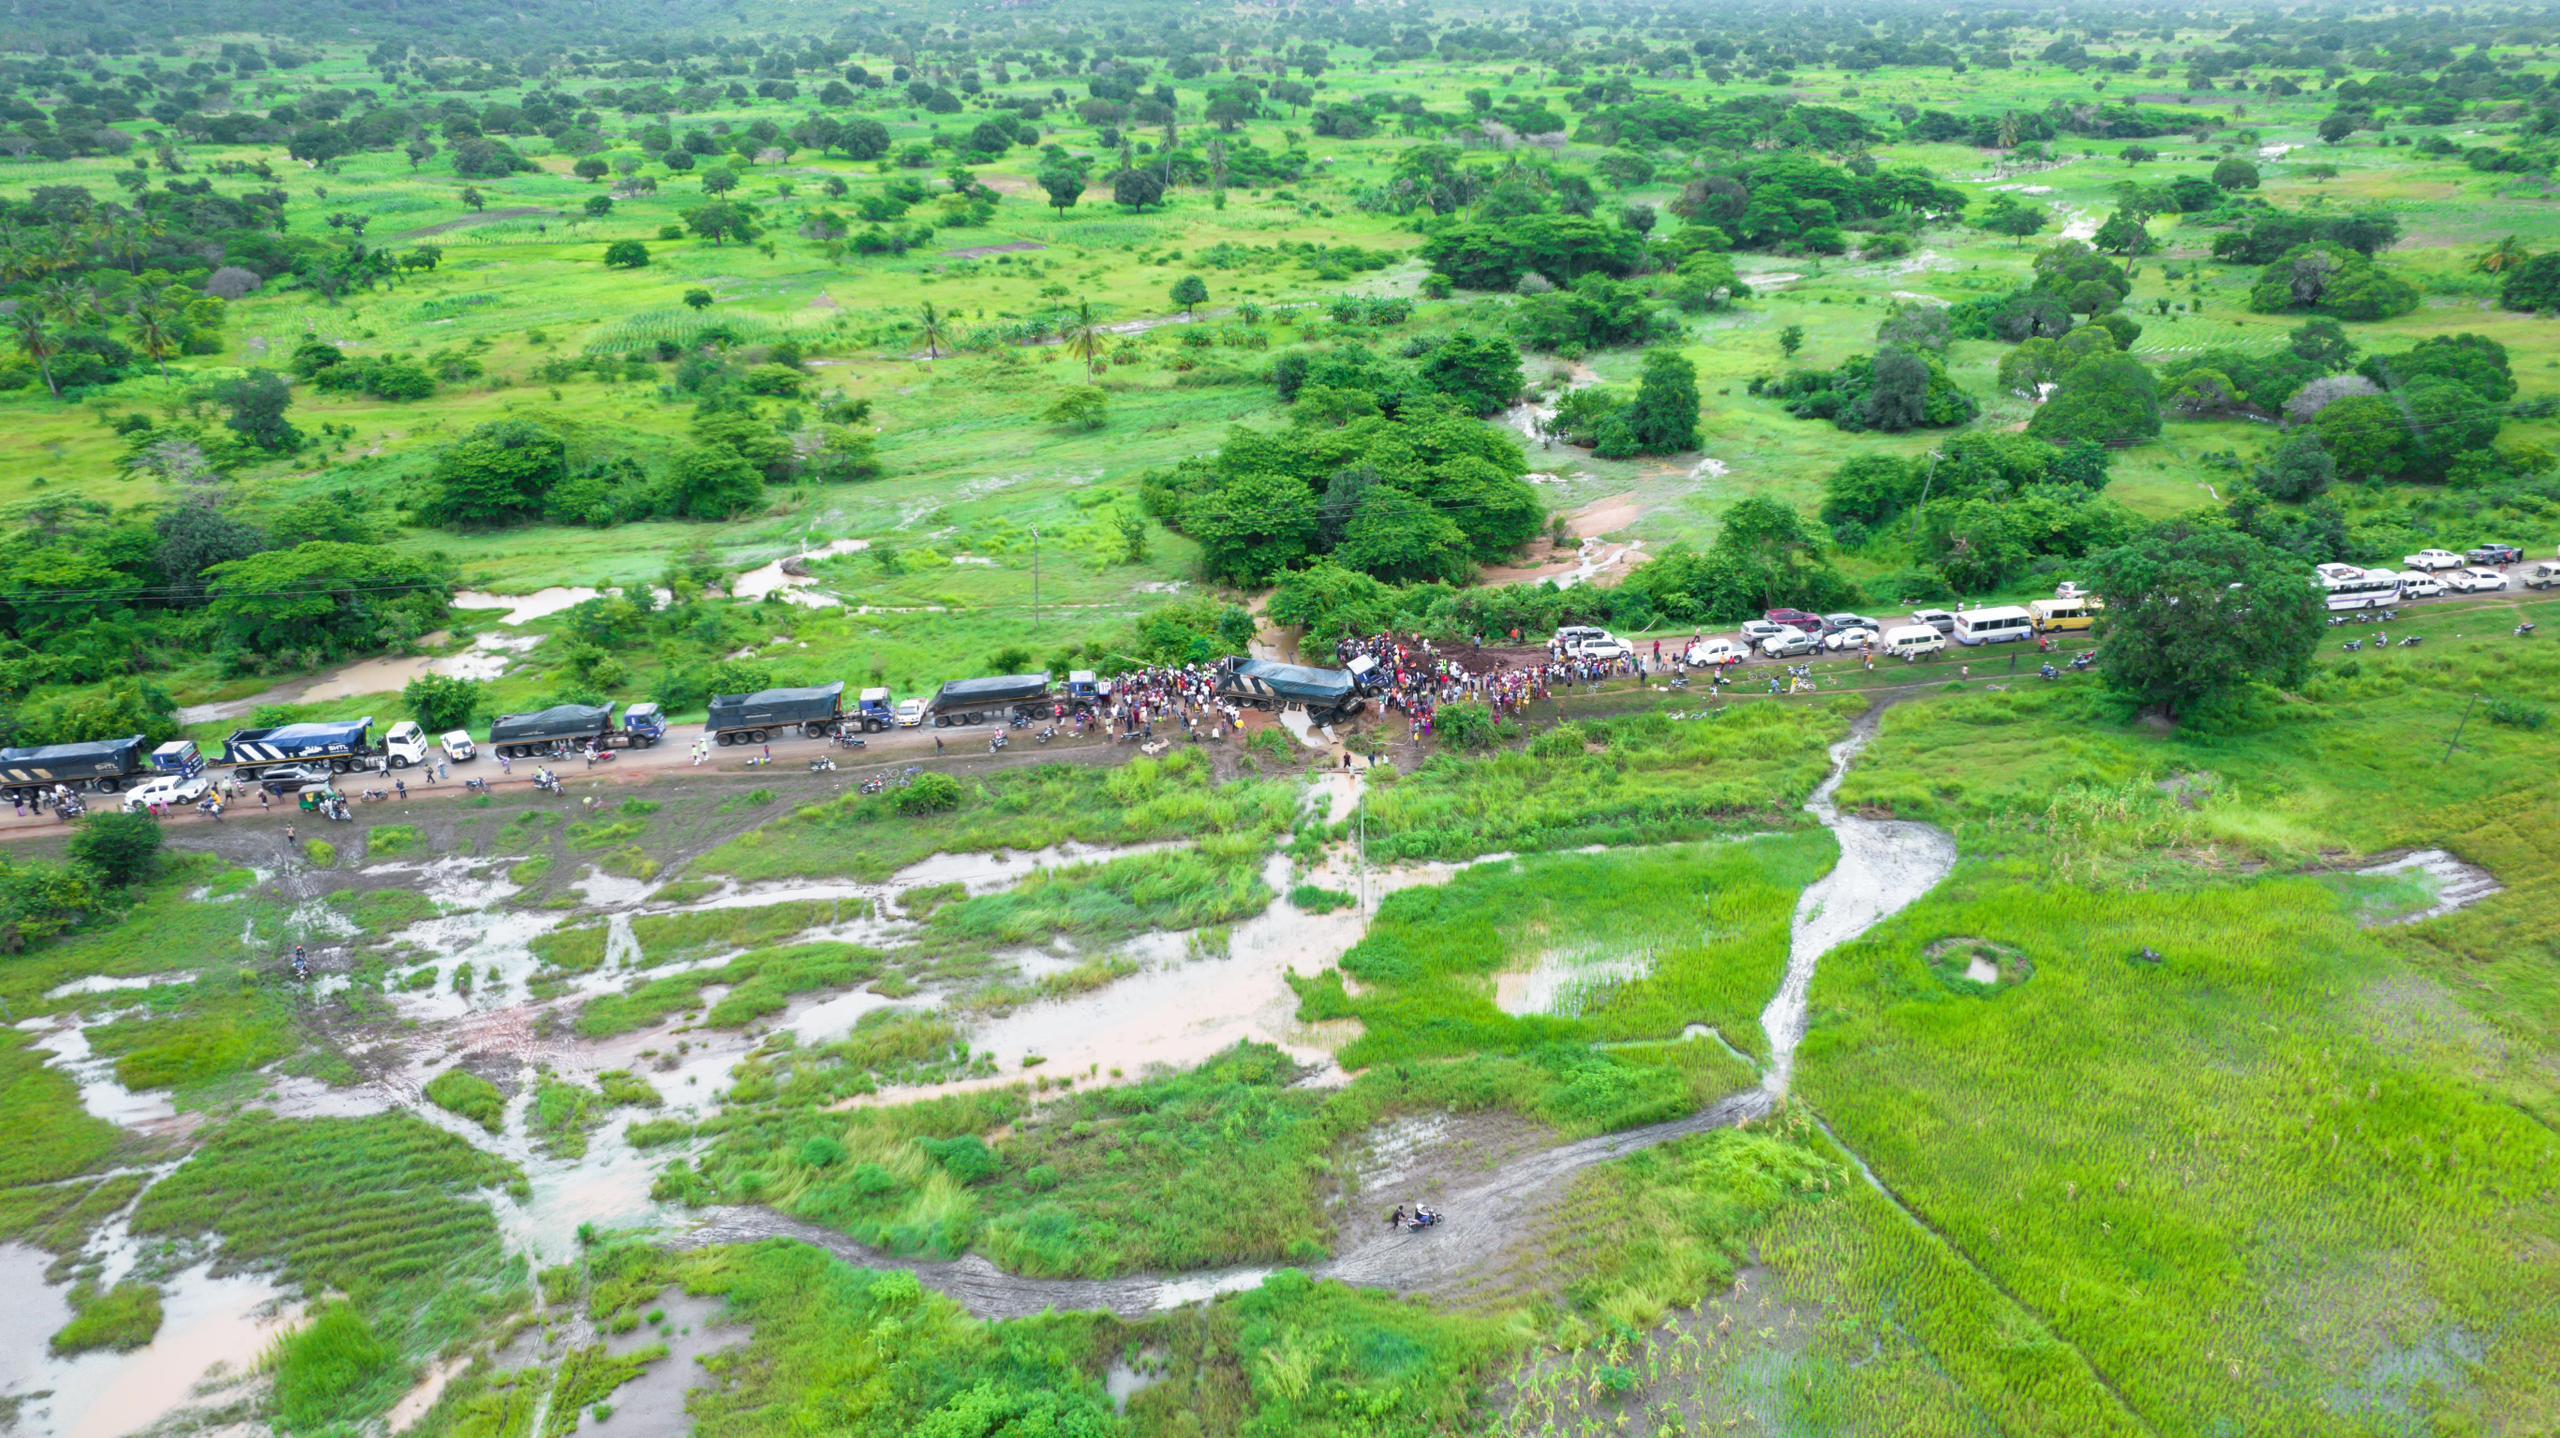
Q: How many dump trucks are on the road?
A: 6